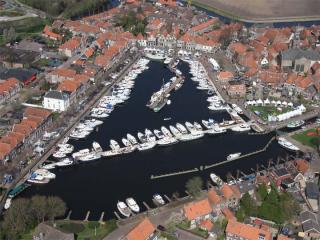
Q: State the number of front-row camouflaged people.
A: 0